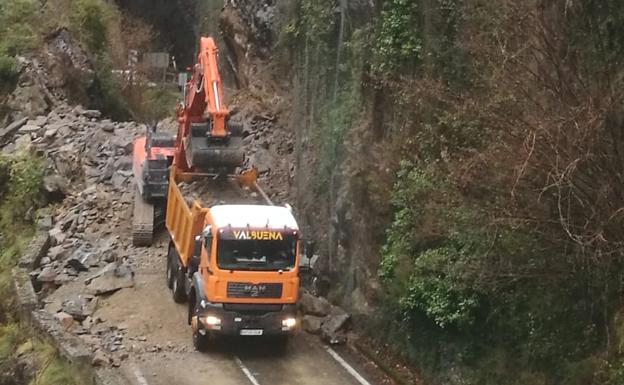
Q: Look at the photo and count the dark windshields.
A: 1